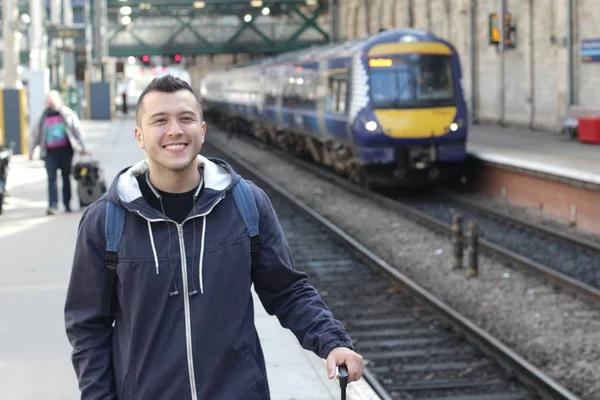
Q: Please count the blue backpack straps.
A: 2